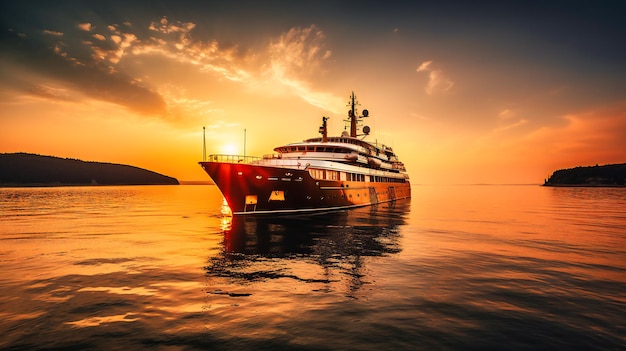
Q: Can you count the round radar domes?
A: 2